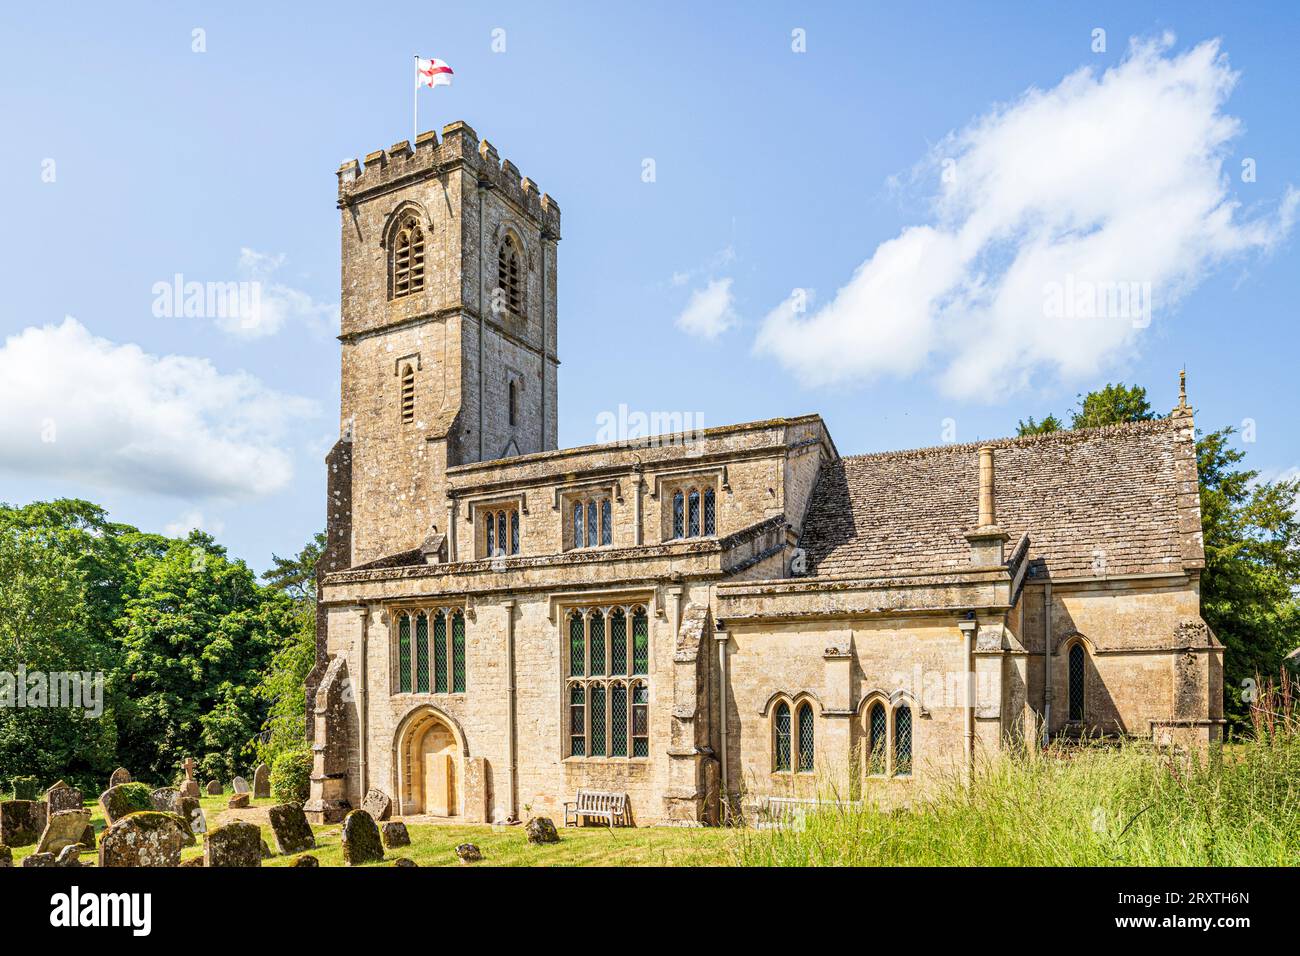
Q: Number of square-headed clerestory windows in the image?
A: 3